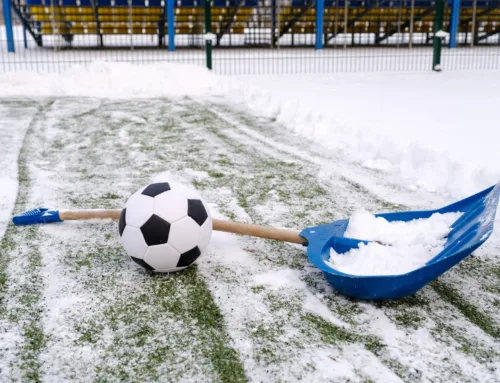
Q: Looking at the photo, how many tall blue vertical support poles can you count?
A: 4